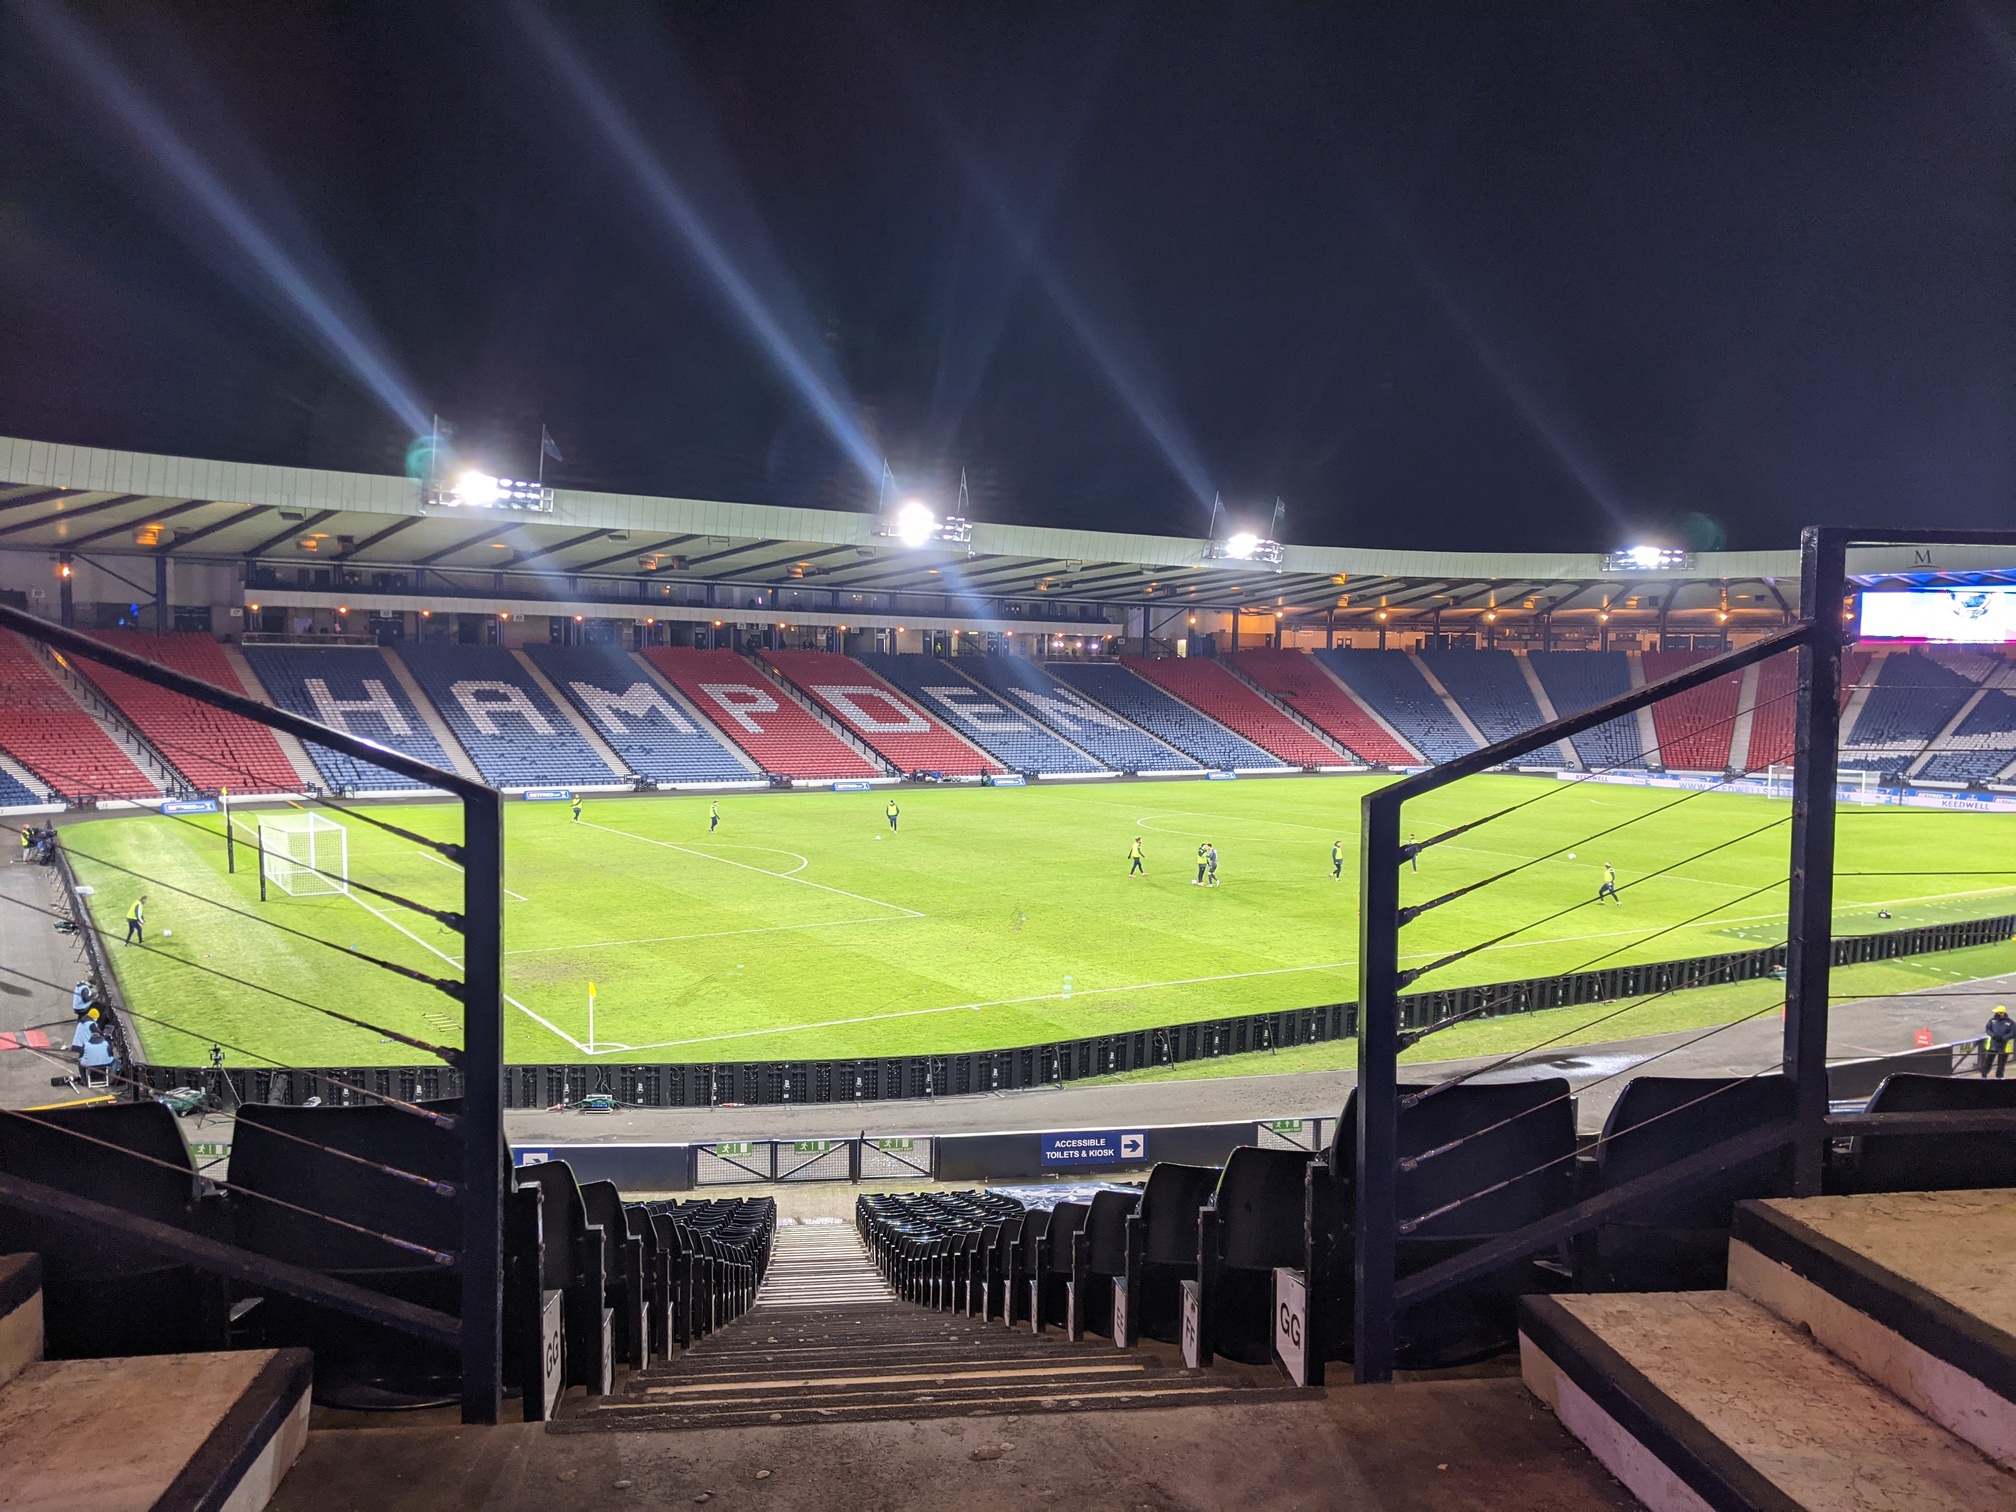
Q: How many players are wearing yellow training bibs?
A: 9